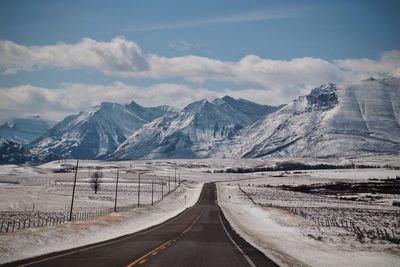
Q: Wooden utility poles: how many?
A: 8